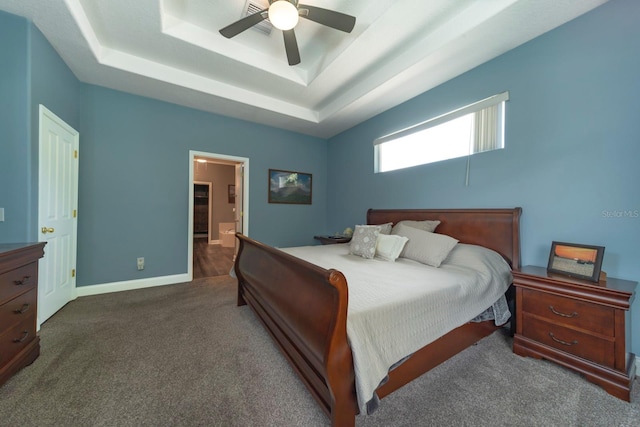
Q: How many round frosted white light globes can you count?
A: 1